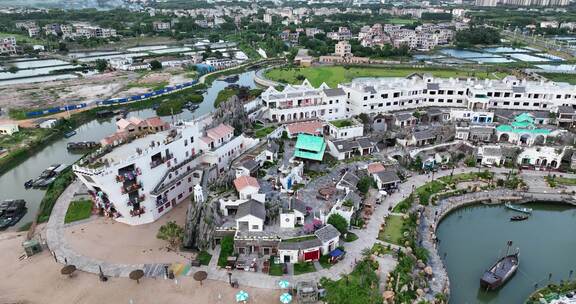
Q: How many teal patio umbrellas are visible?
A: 3